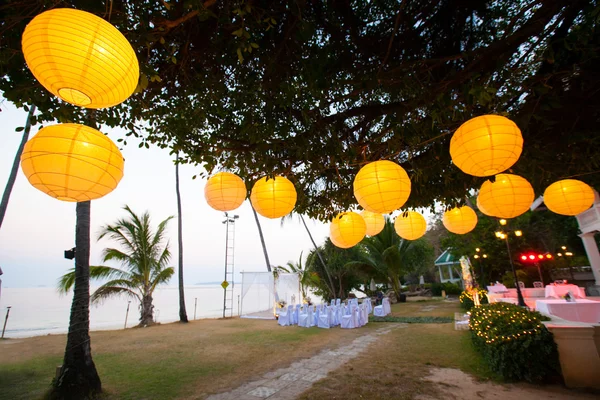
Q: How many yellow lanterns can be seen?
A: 12